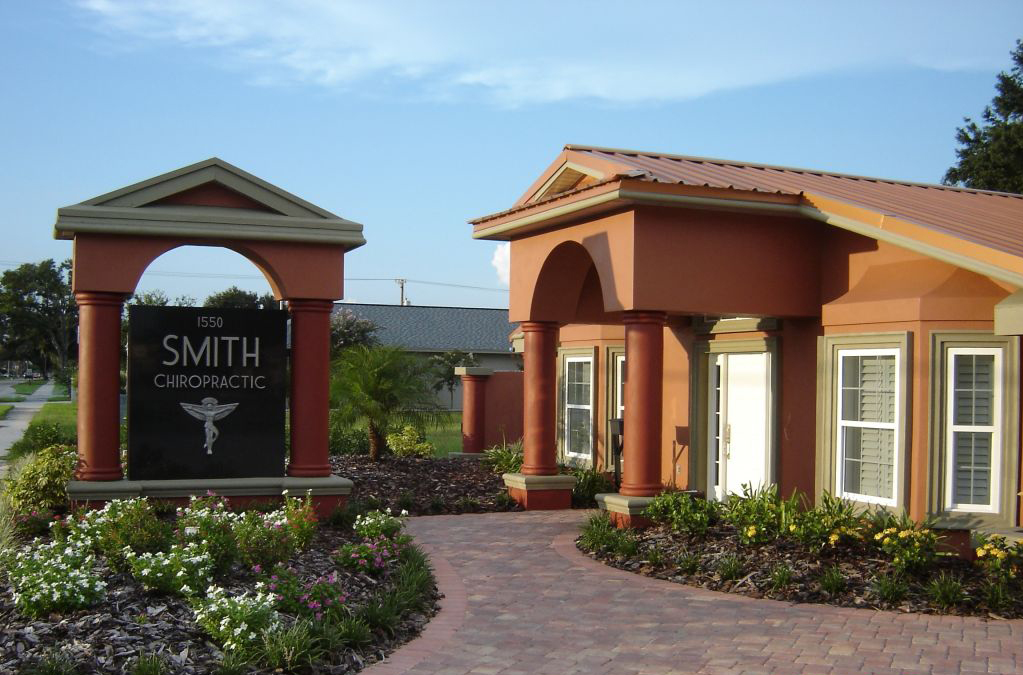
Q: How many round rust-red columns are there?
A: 5